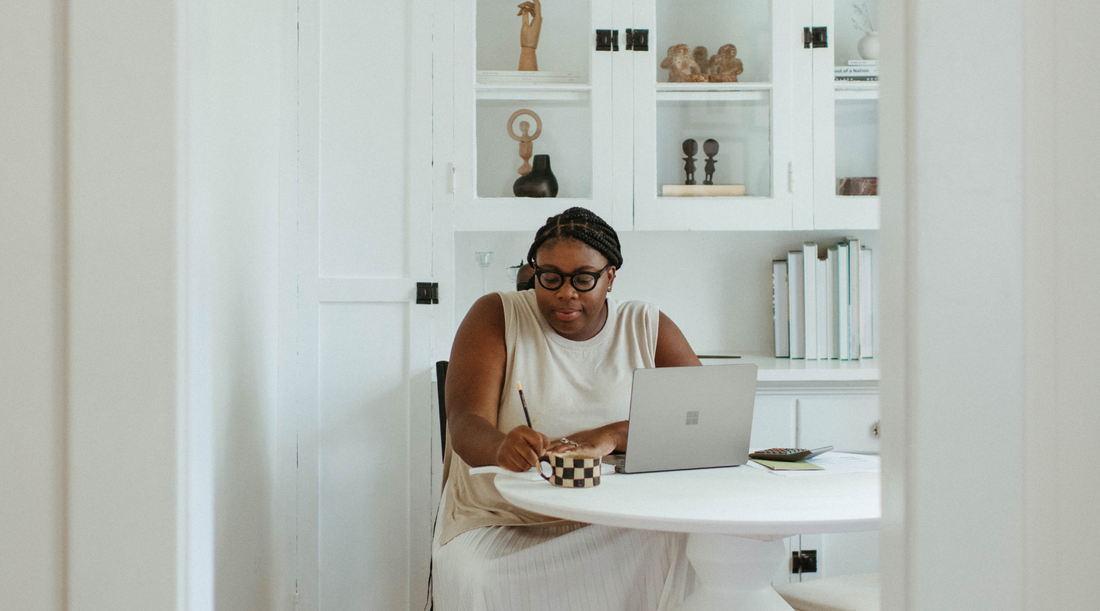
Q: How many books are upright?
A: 8